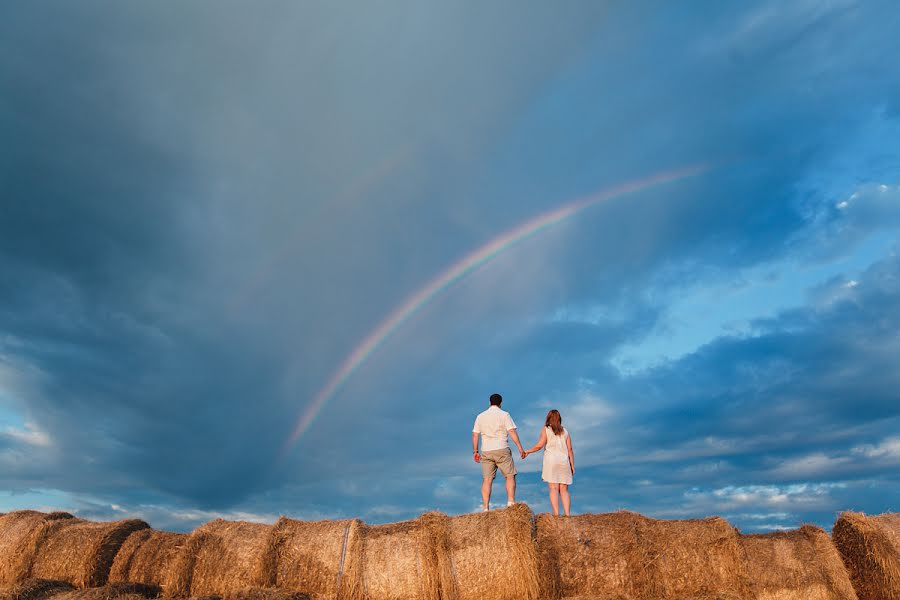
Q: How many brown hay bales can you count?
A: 11